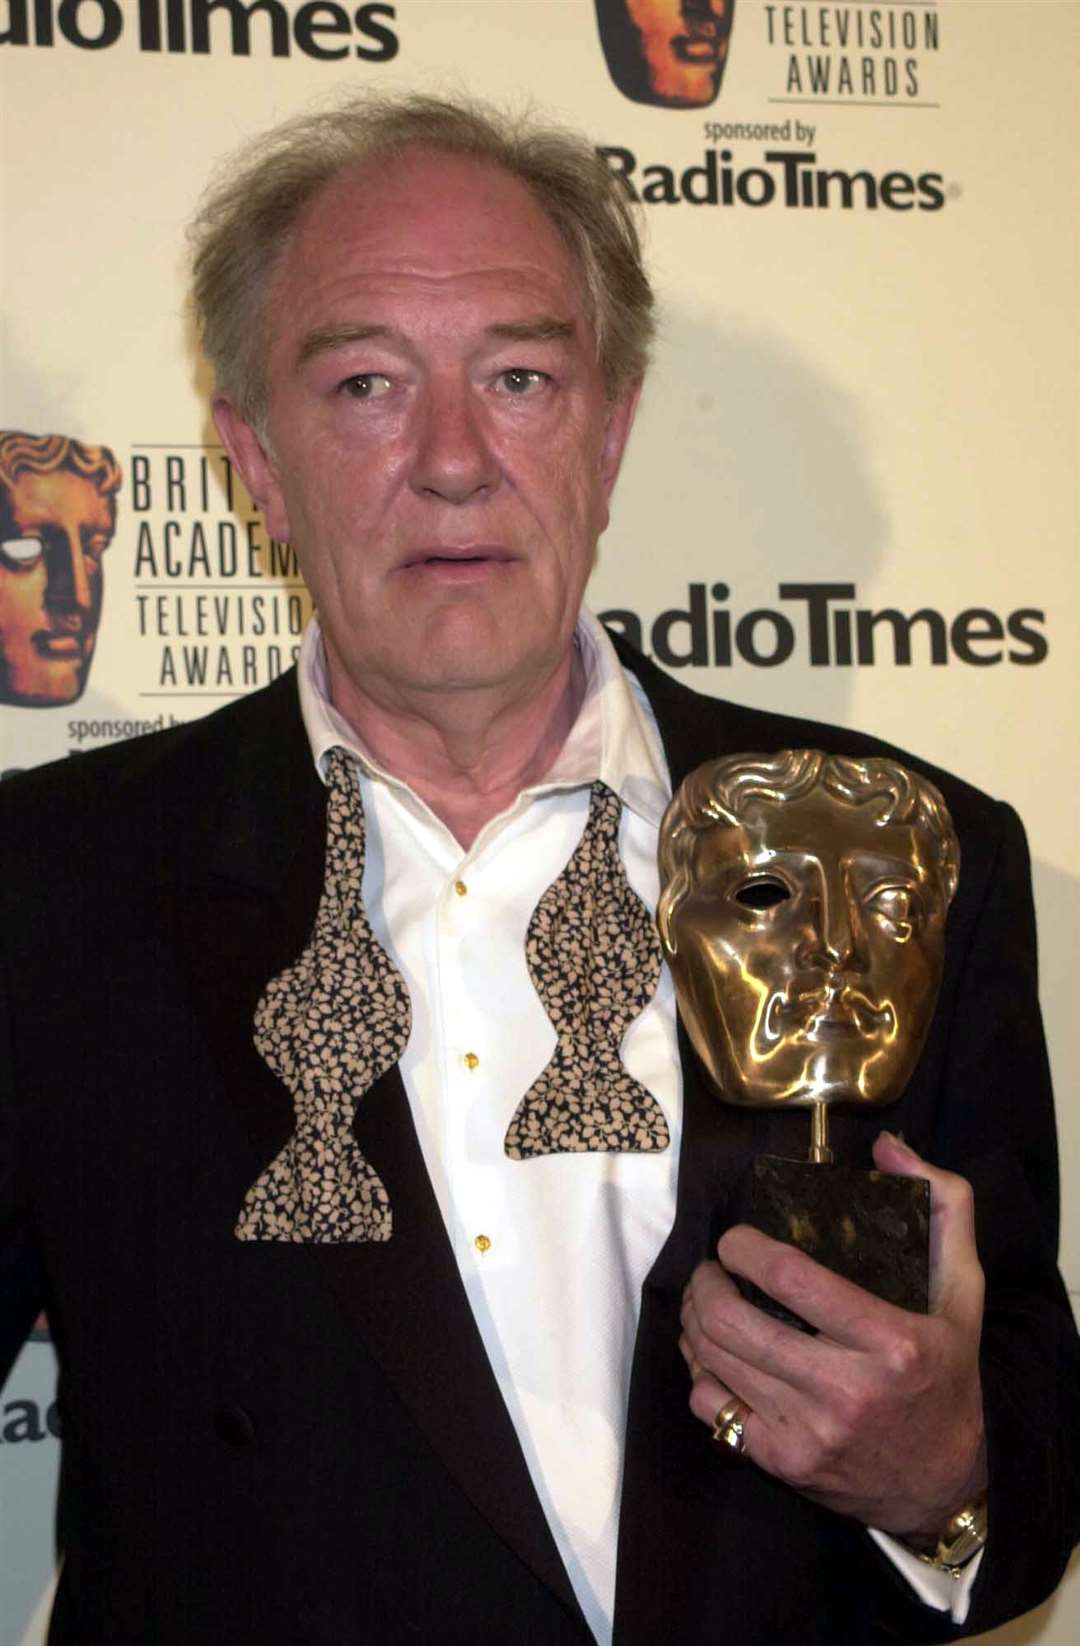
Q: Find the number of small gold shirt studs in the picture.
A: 3